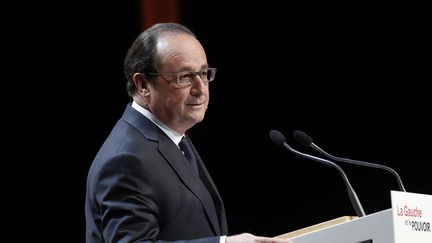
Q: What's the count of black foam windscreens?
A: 2